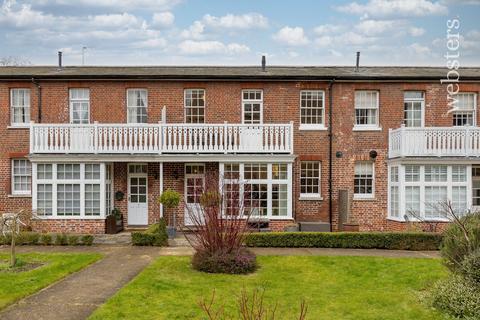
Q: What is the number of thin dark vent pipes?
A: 3